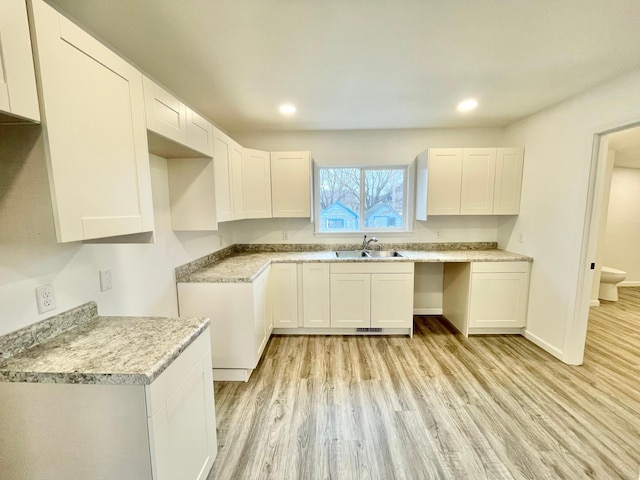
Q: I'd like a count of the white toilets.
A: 1